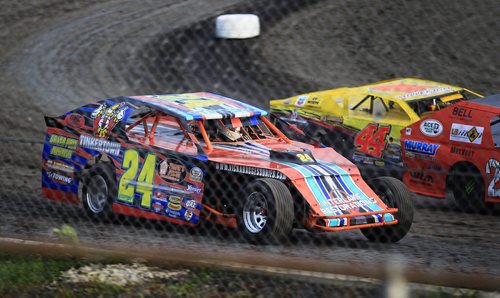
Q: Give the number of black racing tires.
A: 4